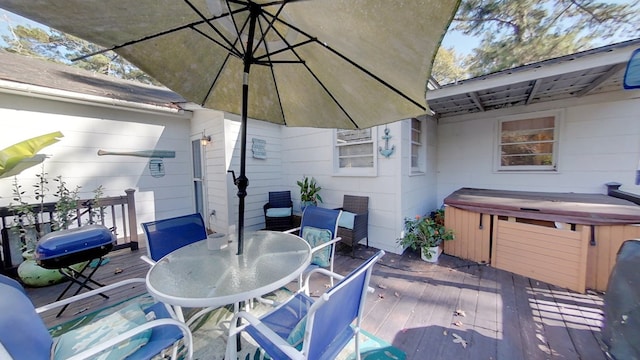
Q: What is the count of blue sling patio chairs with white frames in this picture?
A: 4